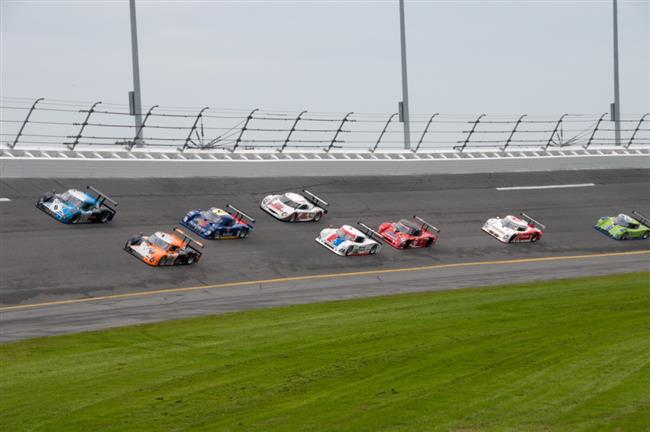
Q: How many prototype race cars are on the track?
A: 8